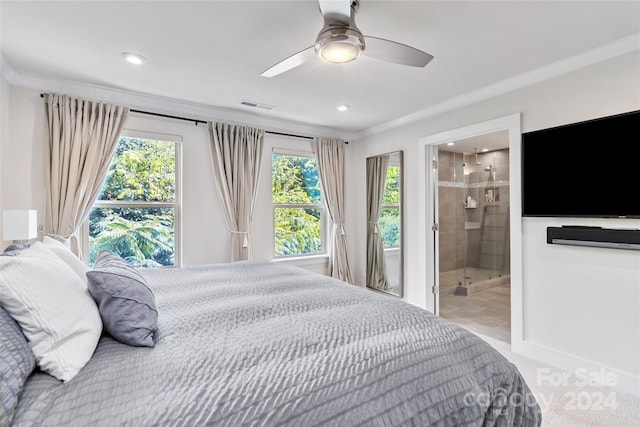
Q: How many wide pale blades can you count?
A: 3